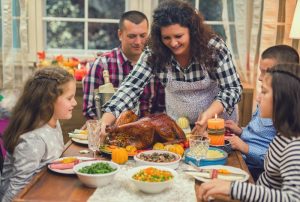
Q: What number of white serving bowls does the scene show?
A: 3